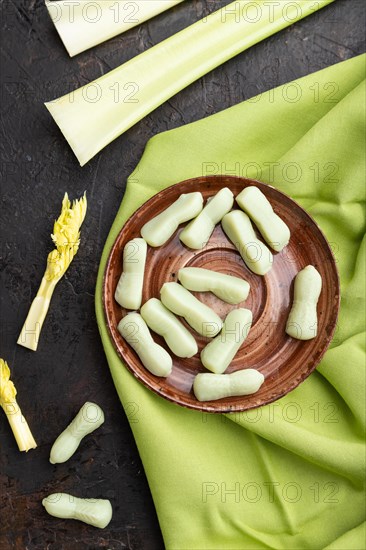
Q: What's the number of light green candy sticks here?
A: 14